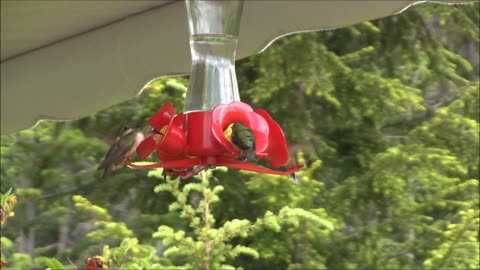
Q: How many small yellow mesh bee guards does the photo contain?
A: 2